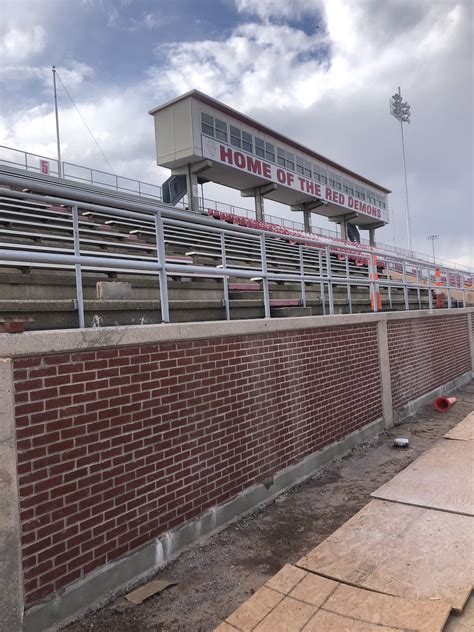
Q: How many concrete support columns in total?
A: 5